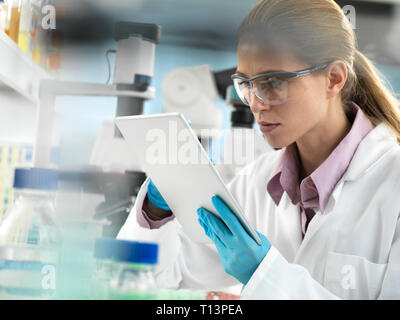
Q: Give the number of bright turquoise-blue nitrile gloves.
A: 2